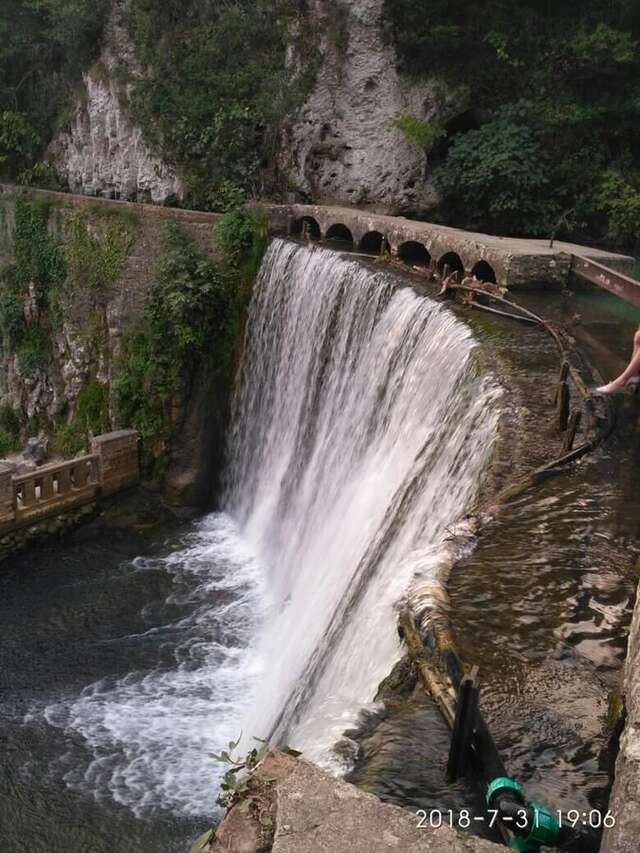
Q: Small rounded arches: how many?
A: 6